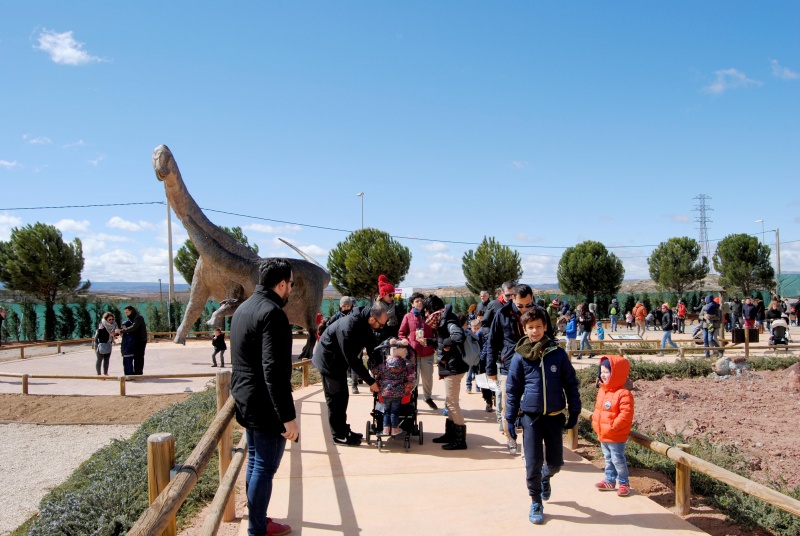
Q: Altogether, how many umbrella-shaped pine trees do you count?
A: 7